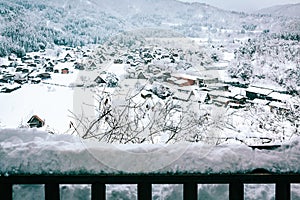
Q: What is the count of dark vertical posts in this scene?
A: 7